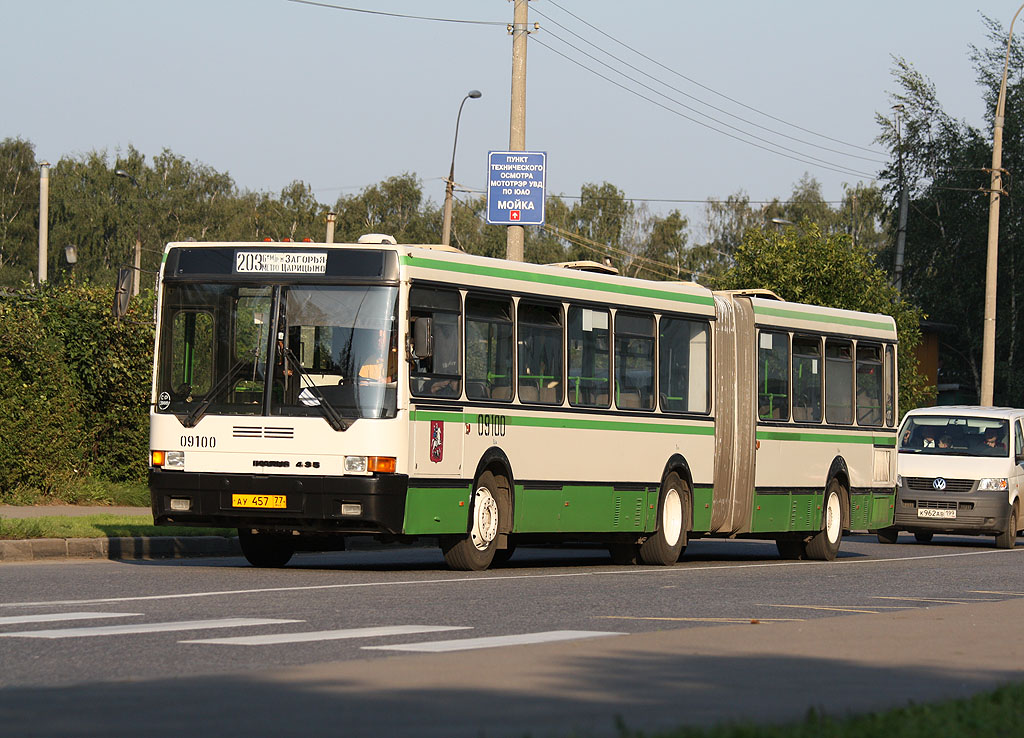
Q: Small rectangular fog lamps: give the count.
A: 2